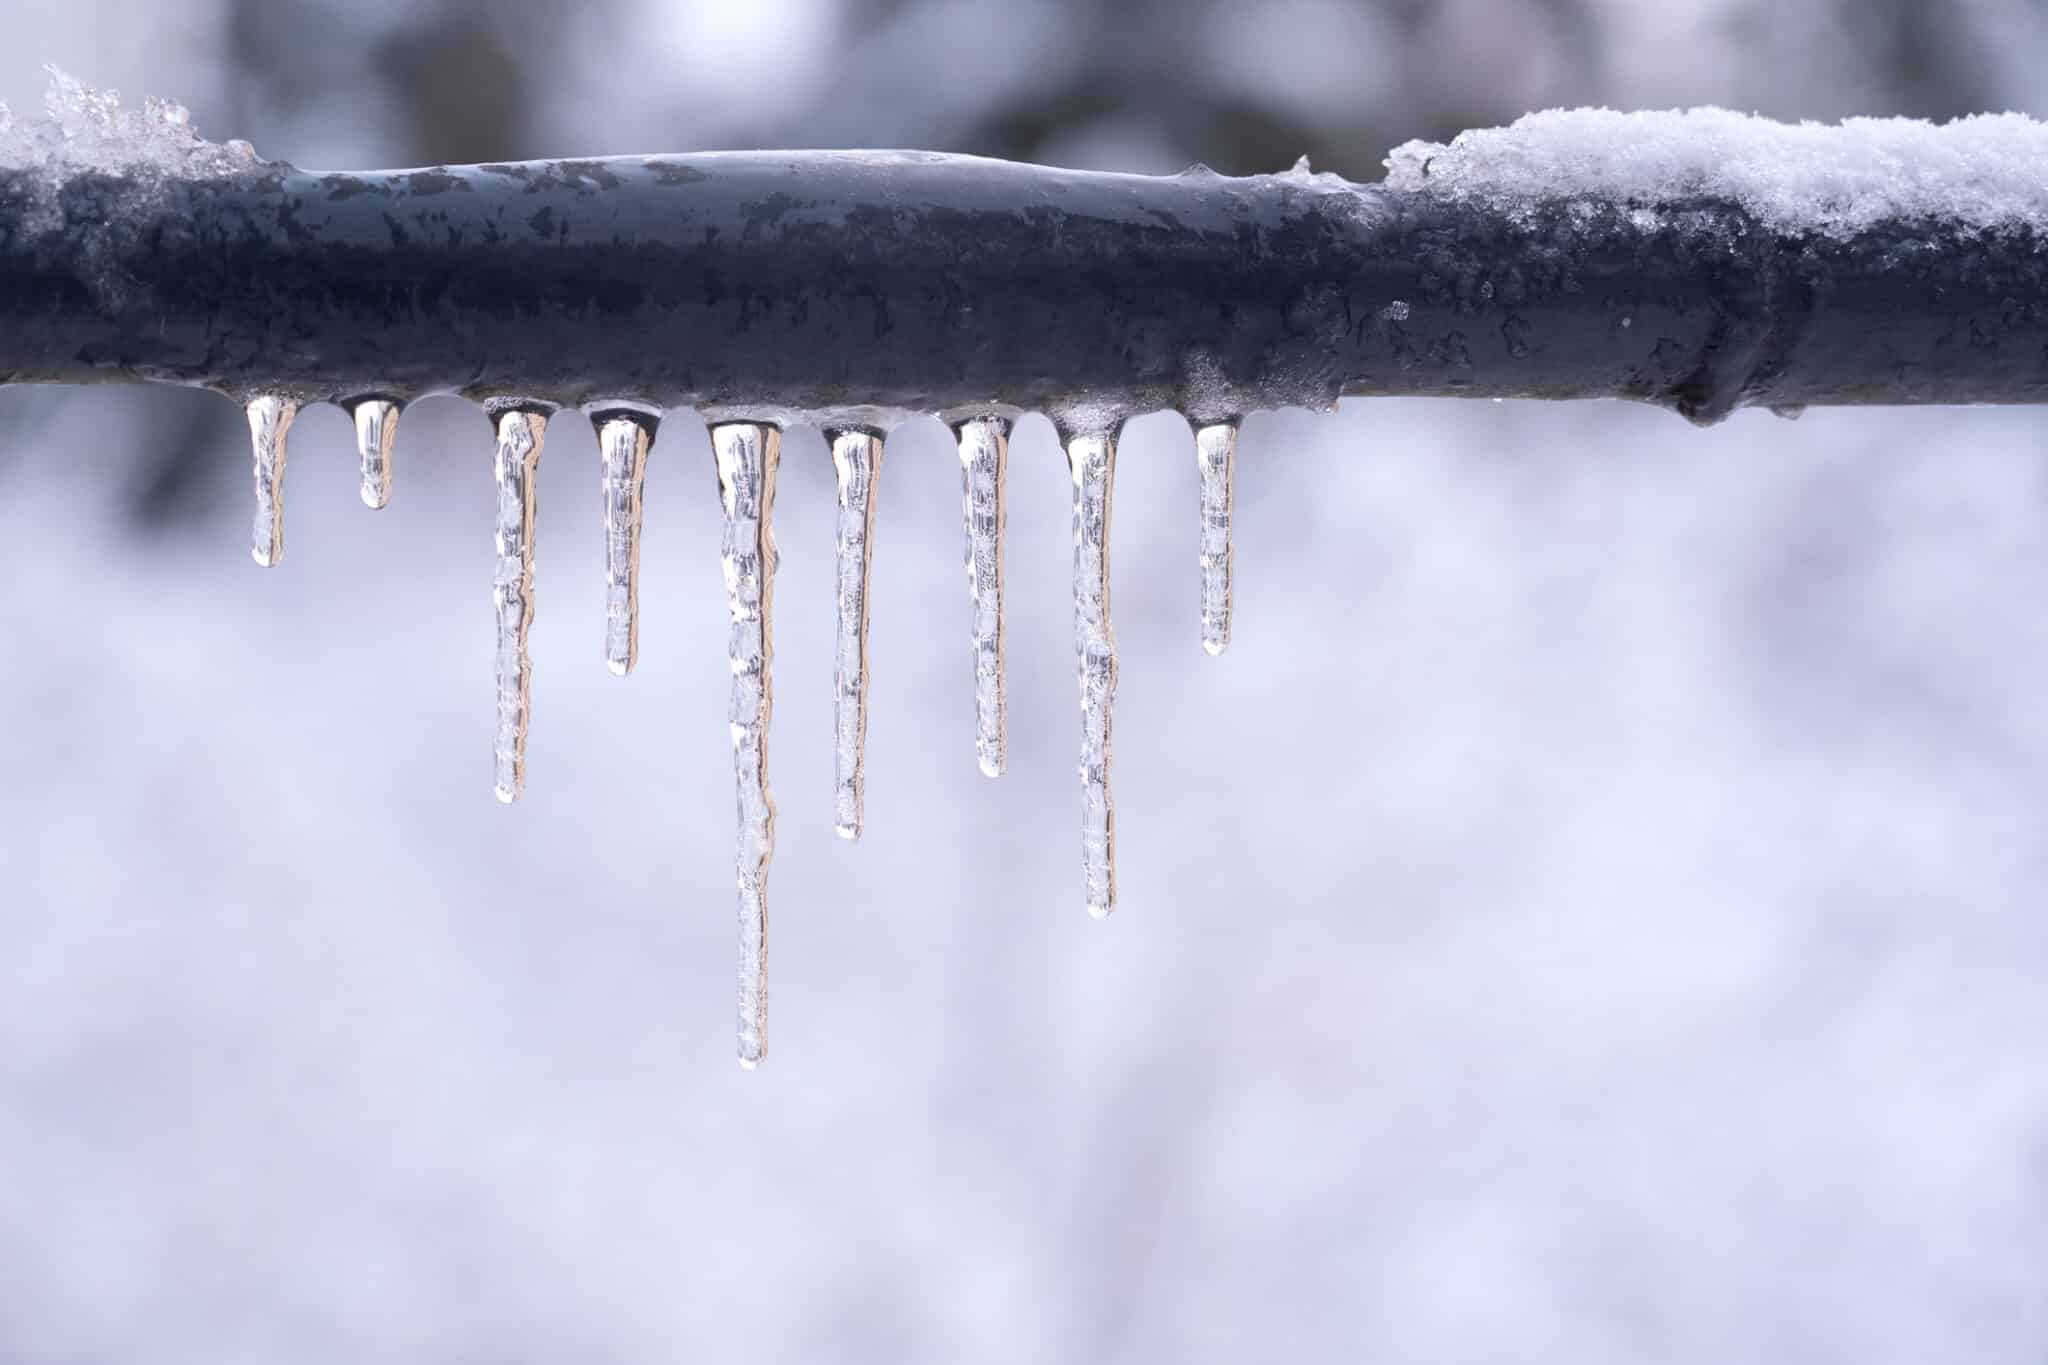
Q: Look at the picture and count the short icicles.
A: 4